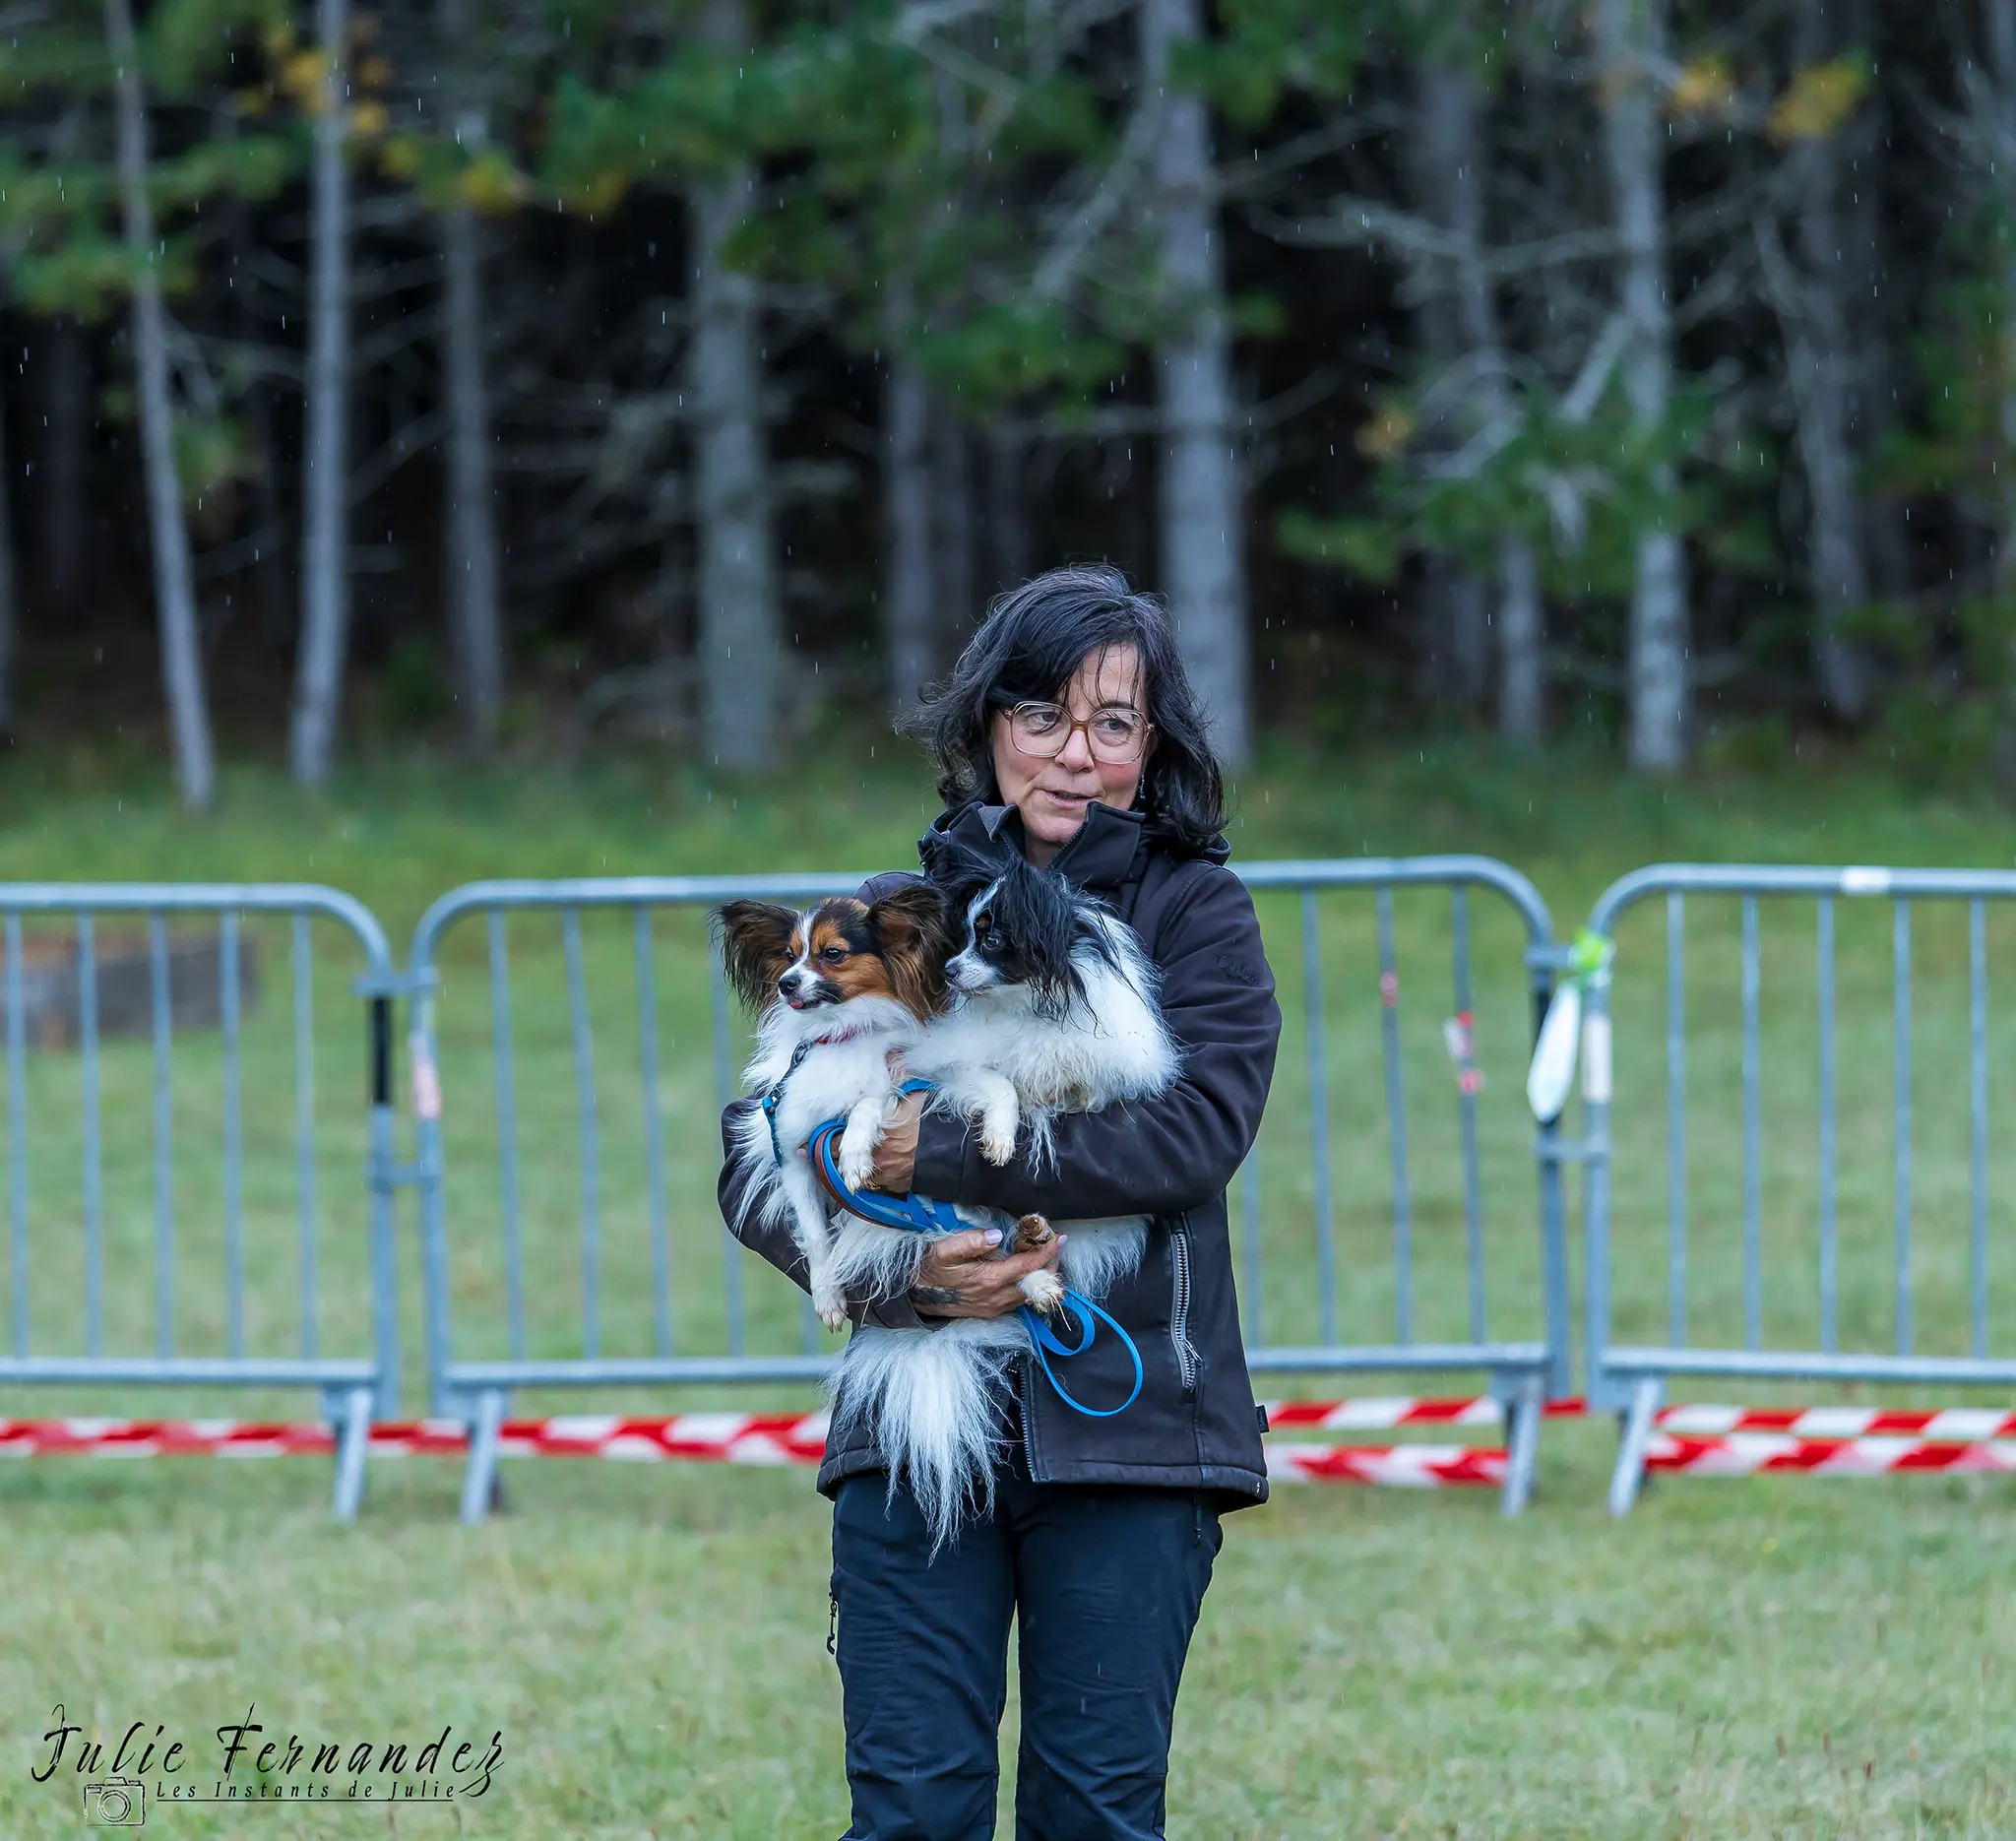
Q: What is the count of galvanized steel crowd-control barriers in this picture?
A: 3